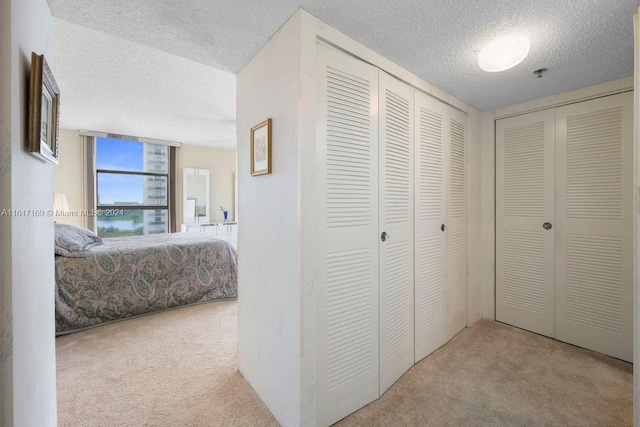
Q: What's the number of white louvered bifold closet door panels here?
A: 6